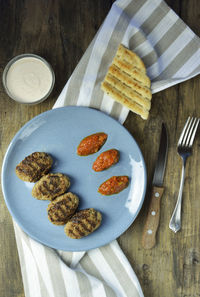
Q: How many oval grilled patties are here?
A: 4